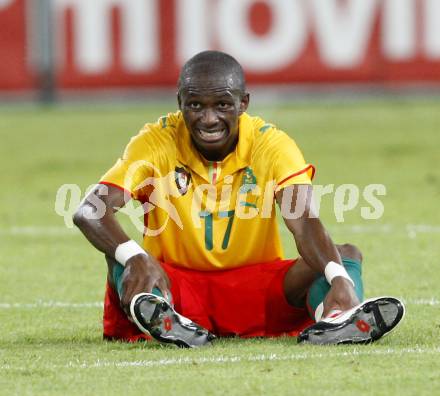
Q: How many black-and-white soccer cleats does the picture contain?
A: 2